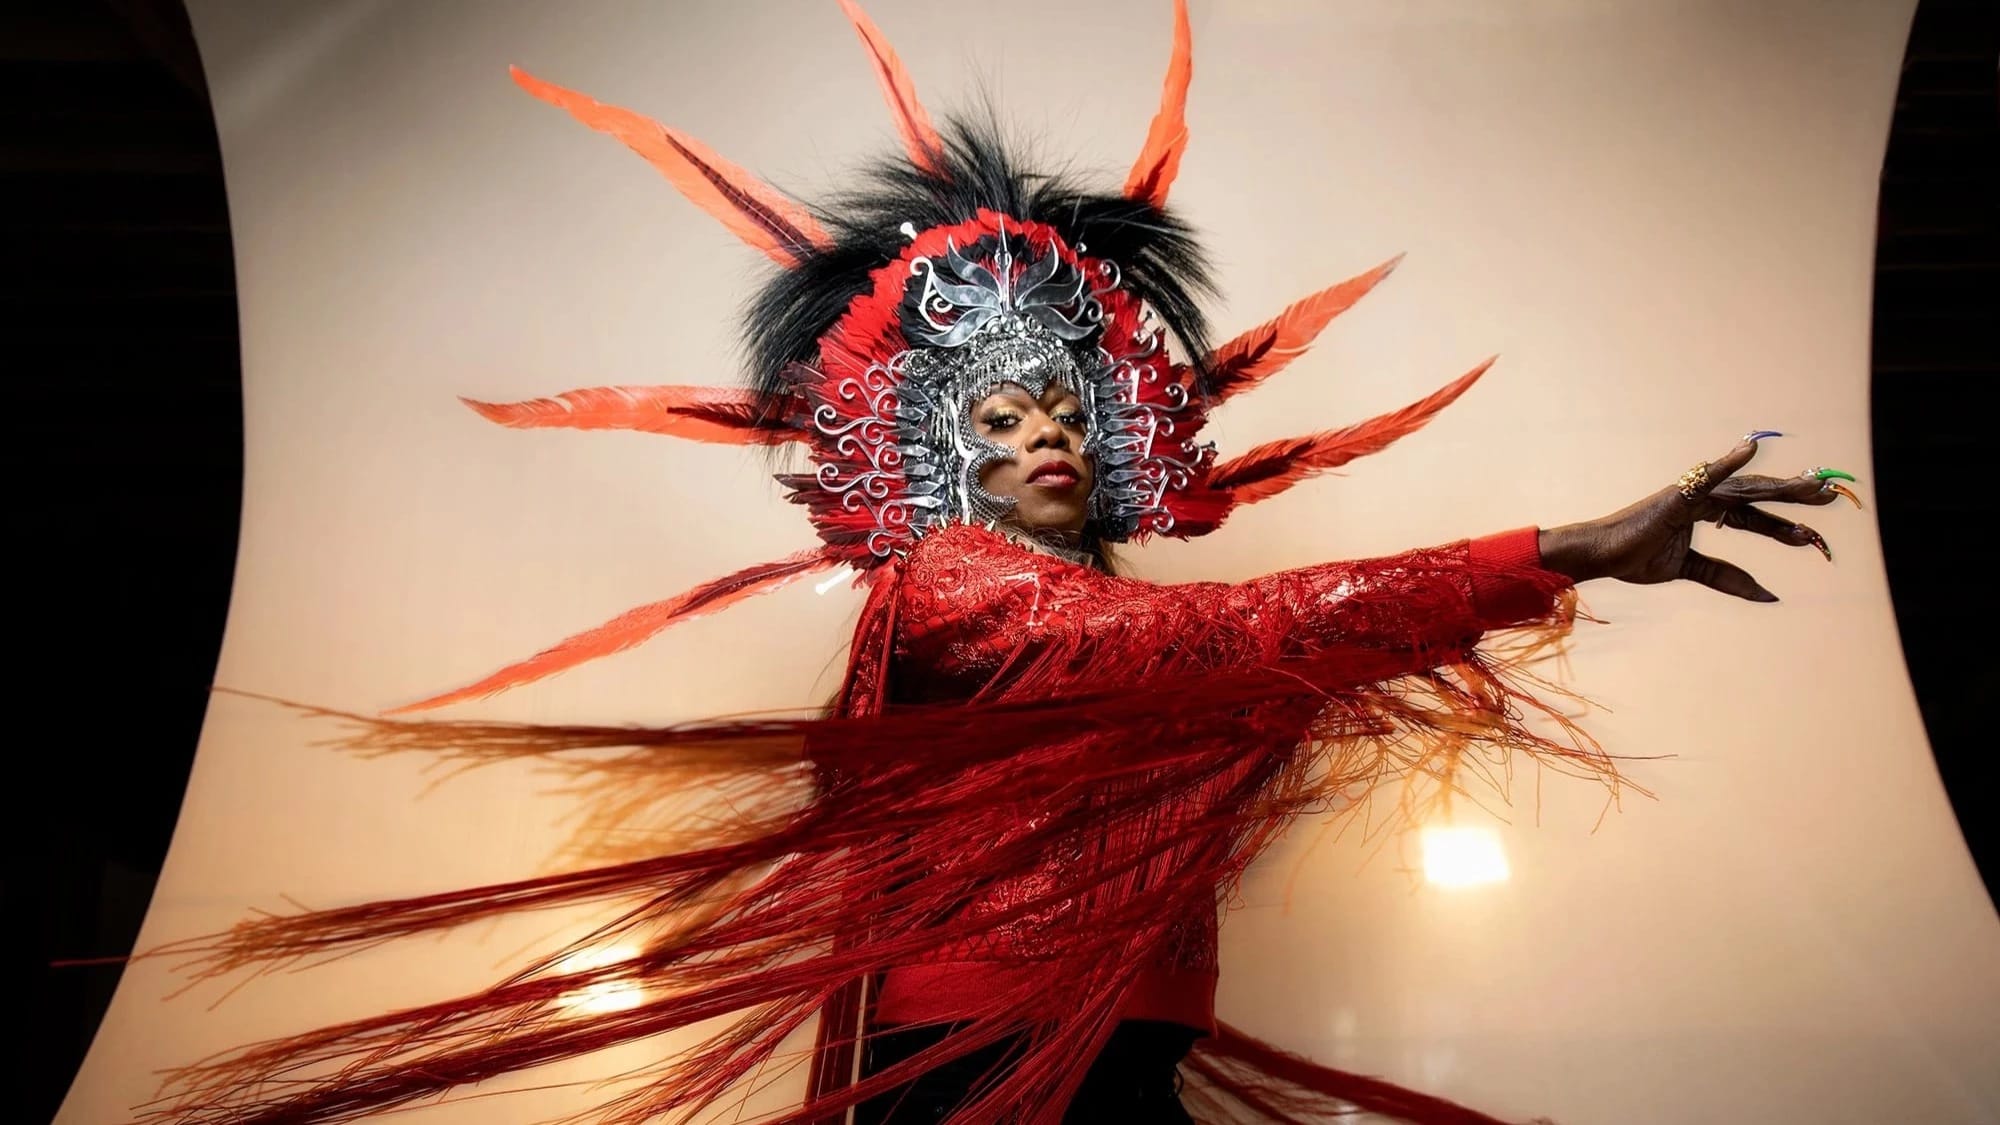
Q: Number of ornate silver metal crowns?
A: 1